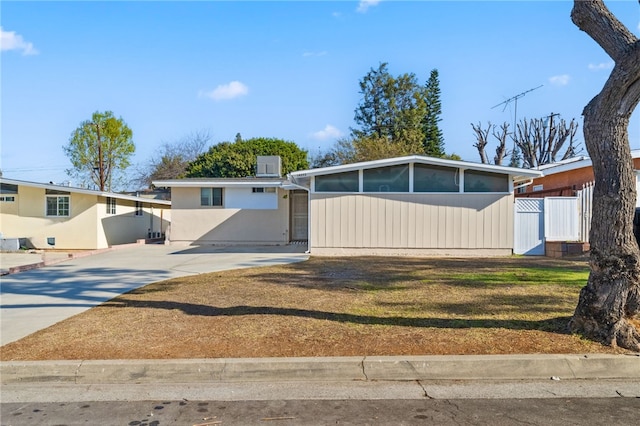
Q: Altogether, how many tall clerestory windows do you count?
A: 4